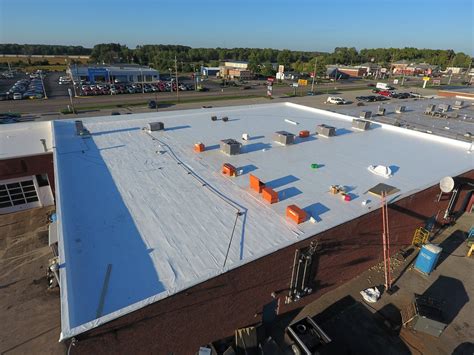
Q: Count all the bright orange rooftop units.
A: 6